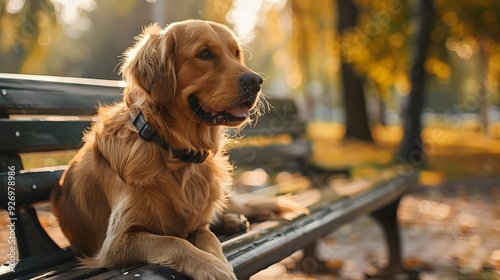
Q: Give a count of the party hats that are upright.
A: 0